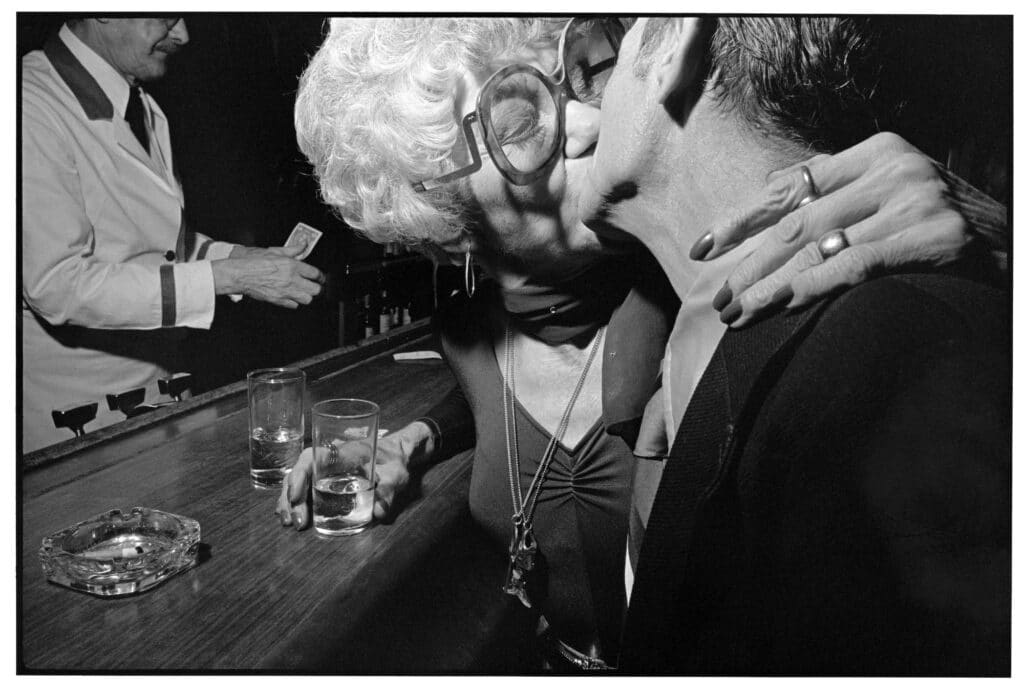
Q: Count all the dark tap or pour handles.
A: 3